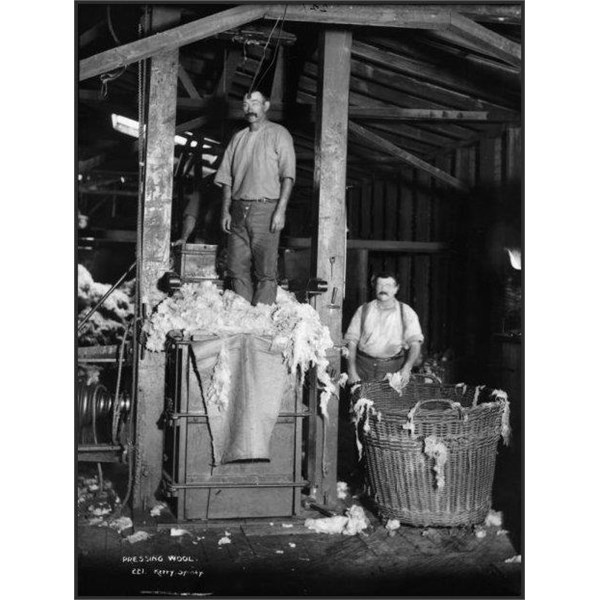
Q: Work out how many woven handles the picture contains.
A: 2